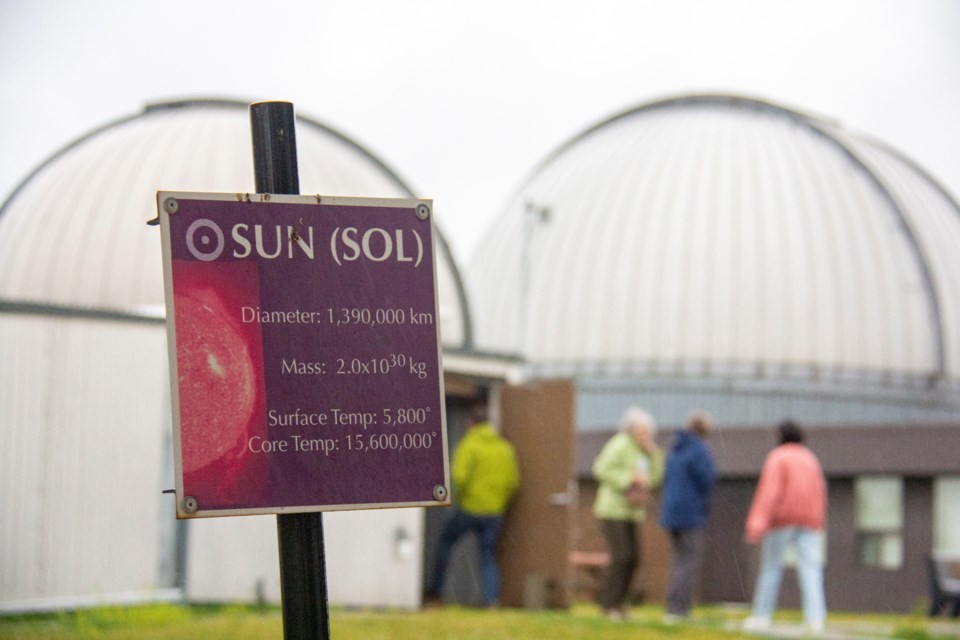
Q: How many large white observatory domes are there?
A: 2